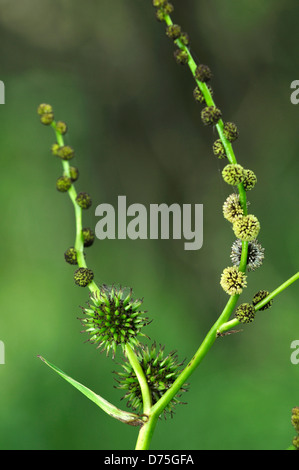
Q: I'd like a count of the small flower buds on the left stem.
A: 11